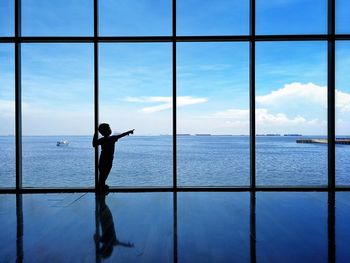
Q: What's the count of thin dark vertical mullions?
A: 5